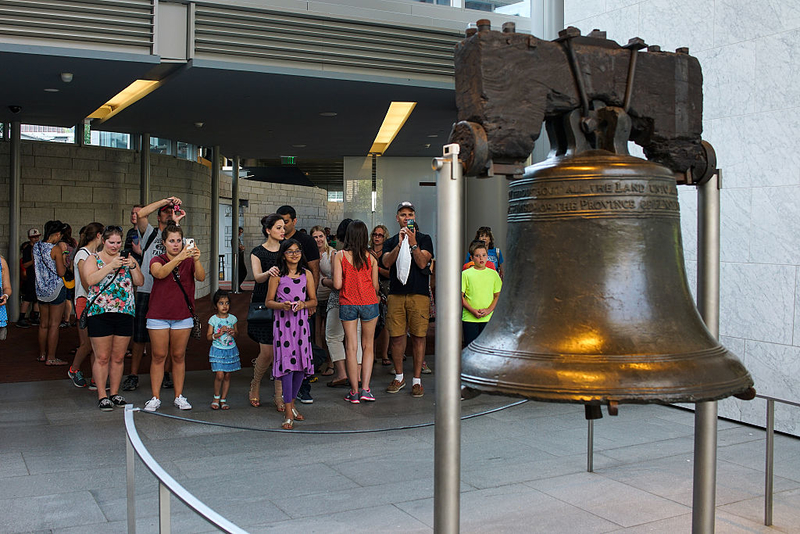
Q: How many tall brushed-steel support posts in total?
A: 2